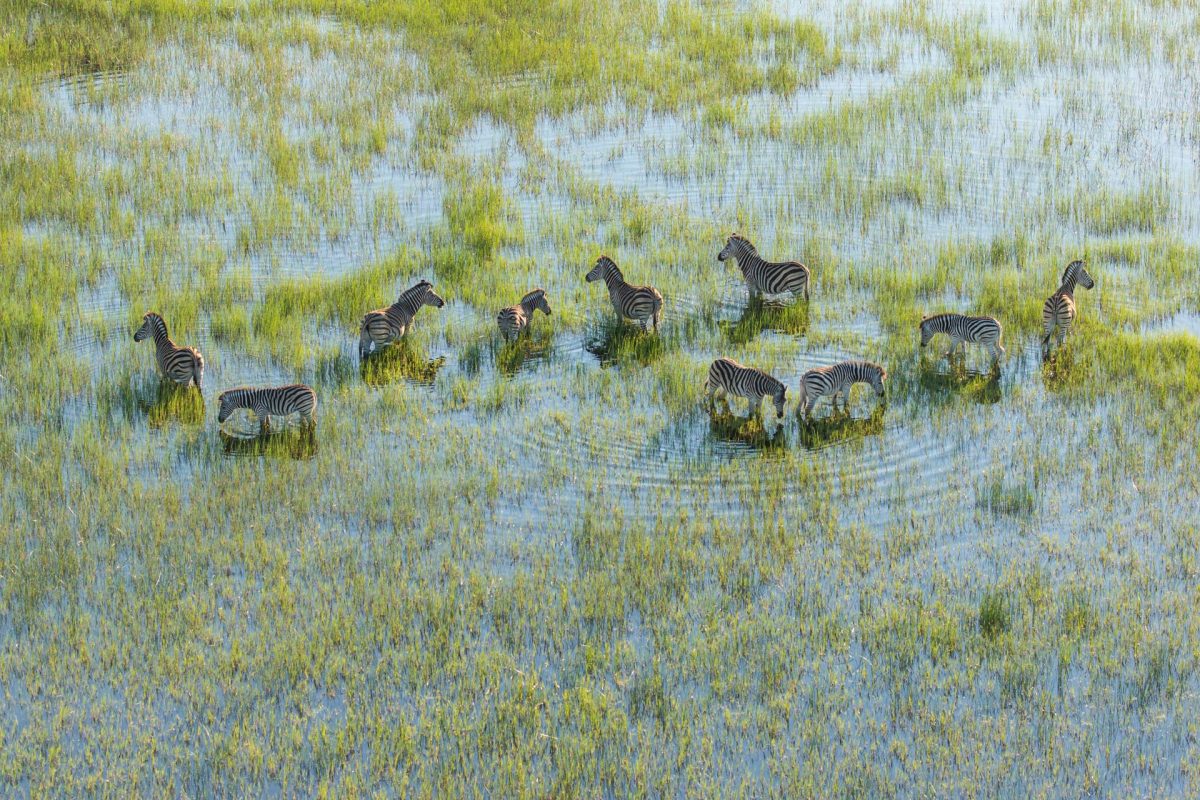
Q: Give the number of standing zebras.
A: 10